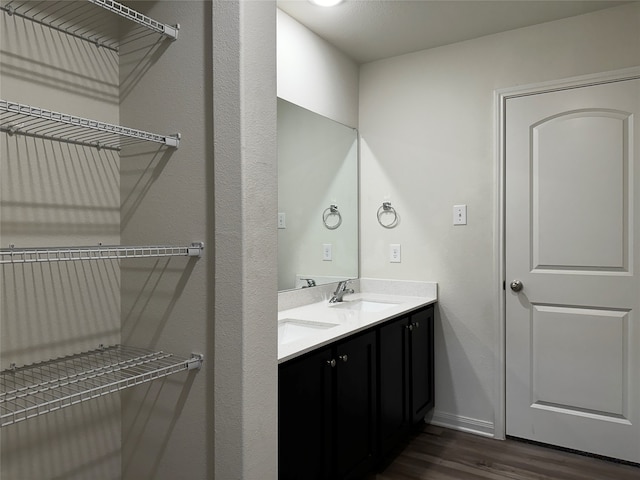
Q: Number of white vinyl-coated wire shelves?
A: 4